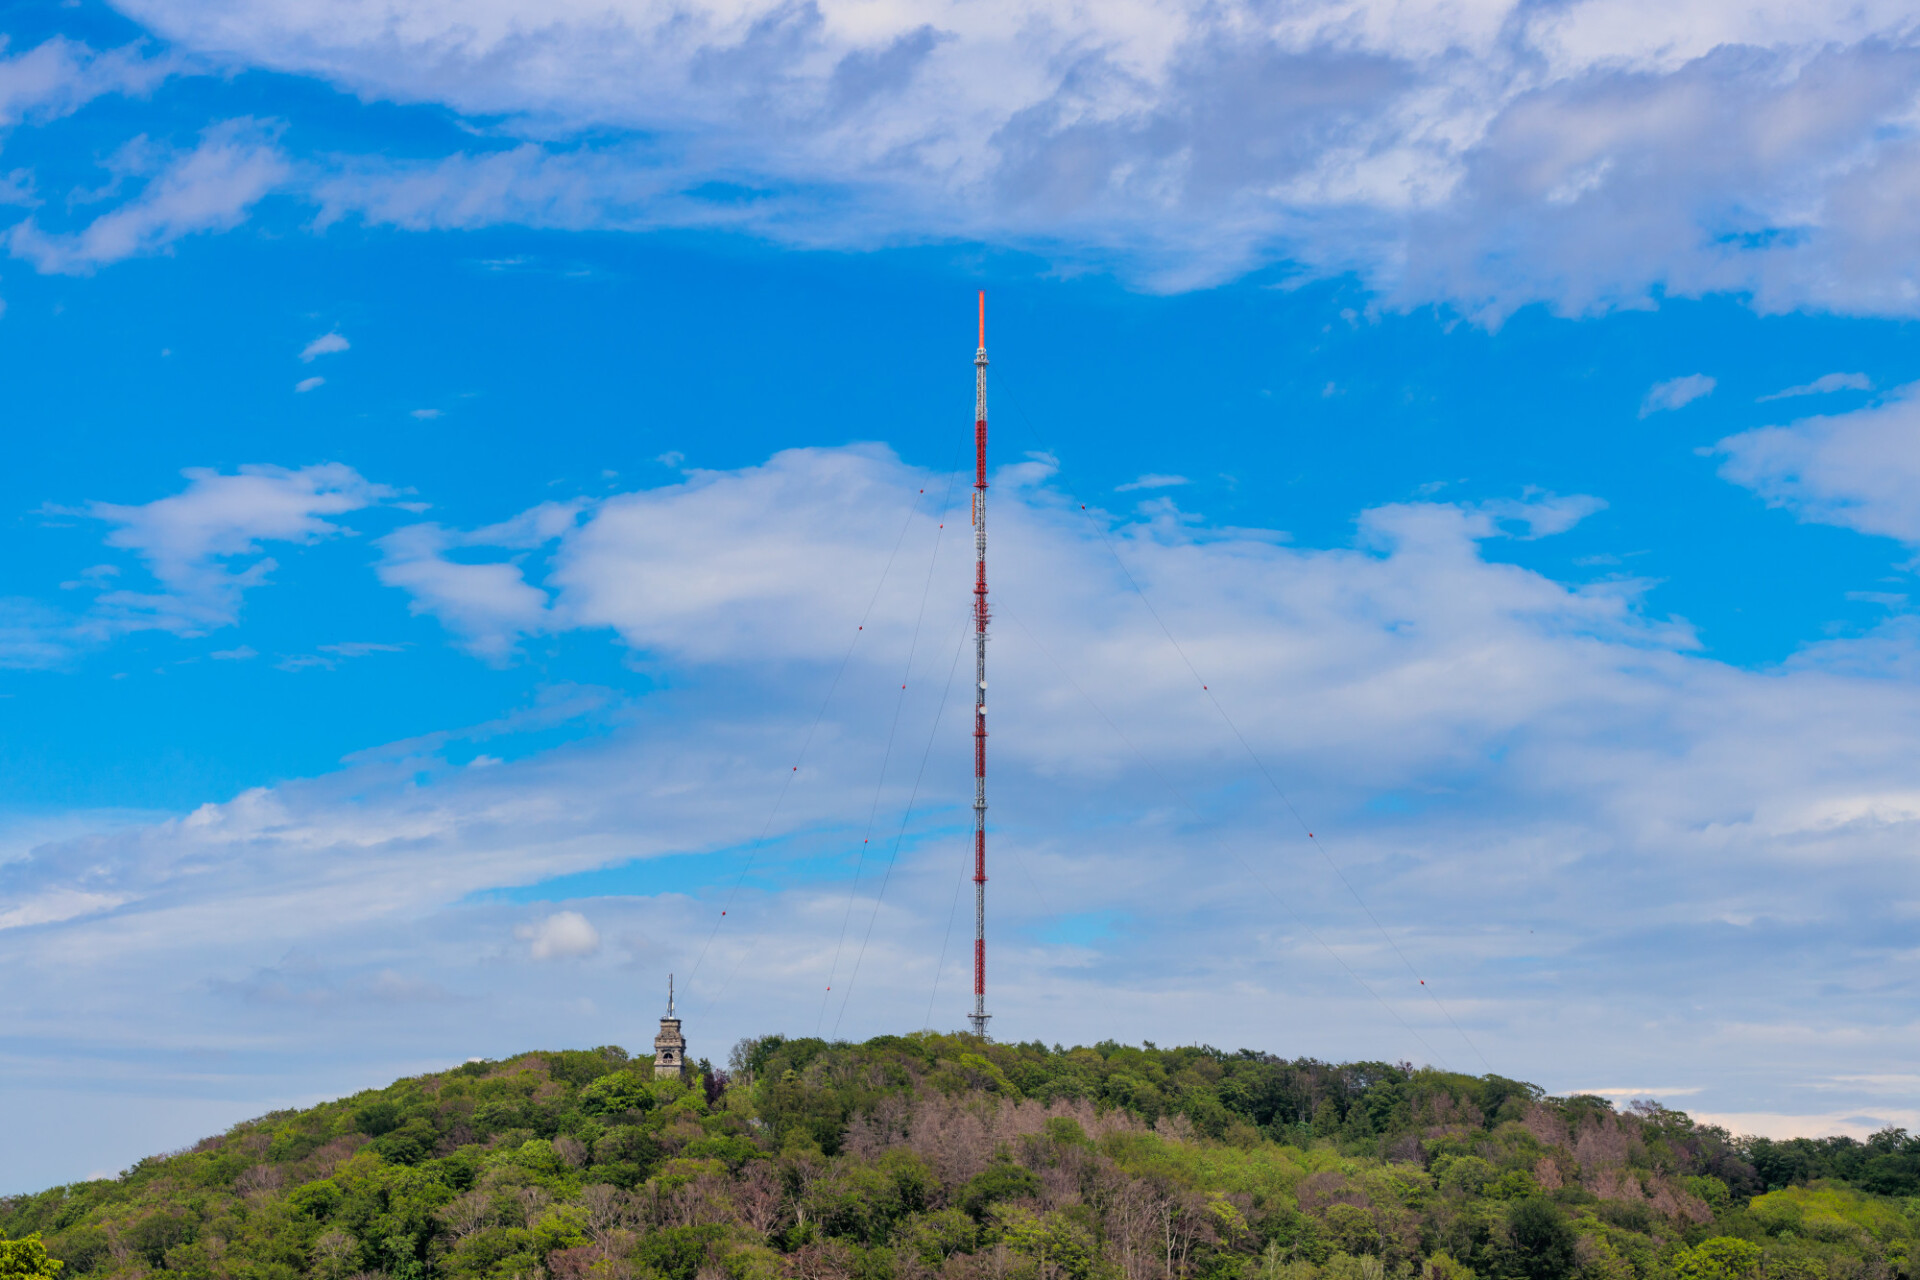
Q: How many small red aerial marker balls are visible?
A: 12